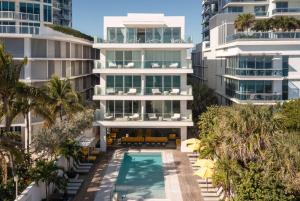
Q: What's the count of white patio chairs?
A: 12